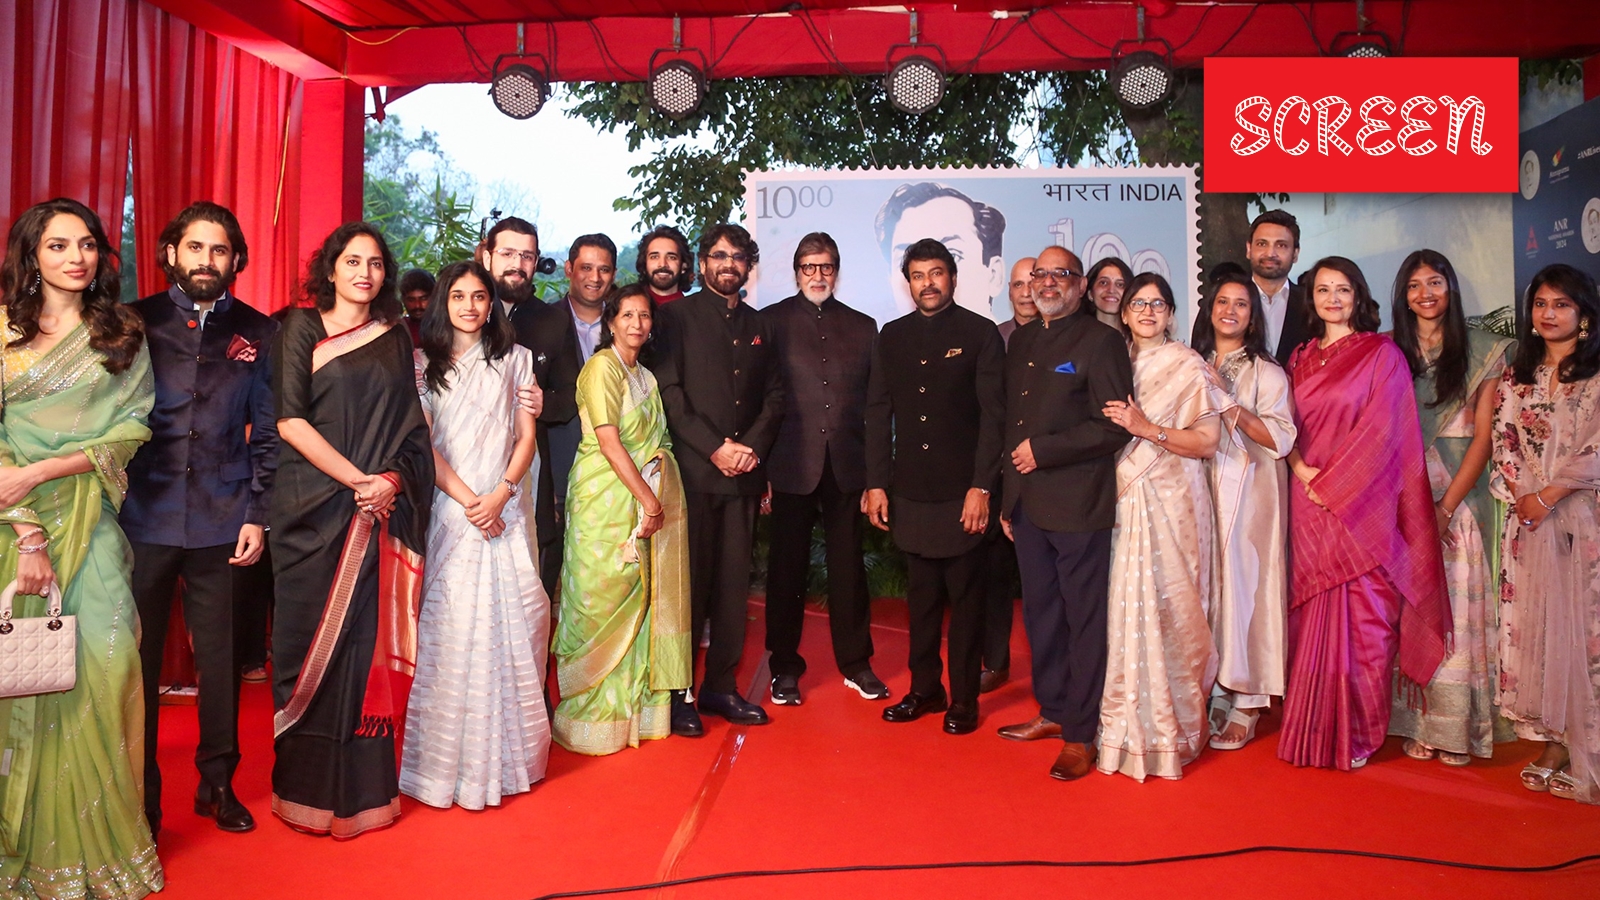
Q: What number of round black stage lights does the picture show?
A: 5